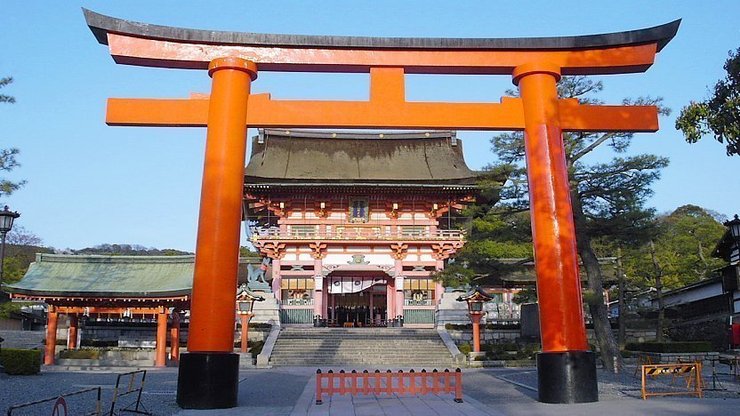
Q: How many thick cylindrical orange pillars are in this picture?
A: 2